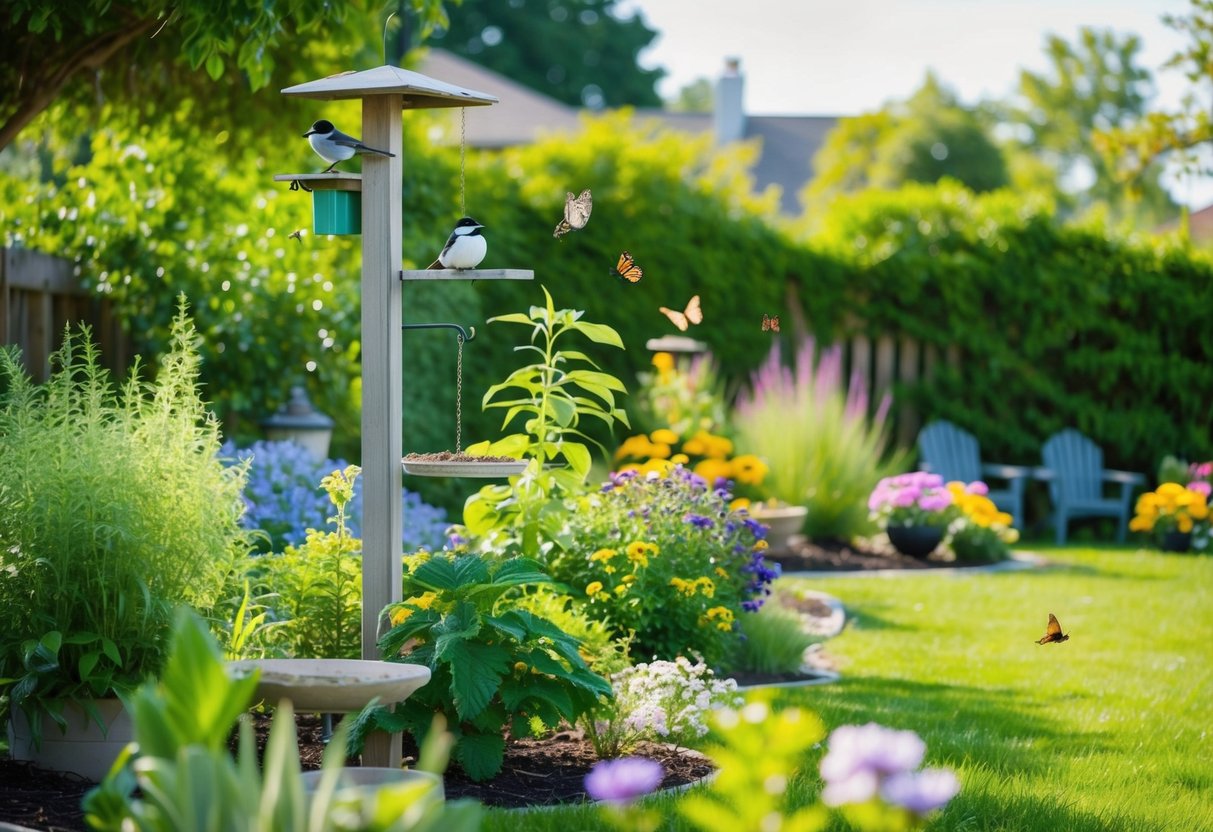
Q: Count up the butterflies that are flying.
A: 5